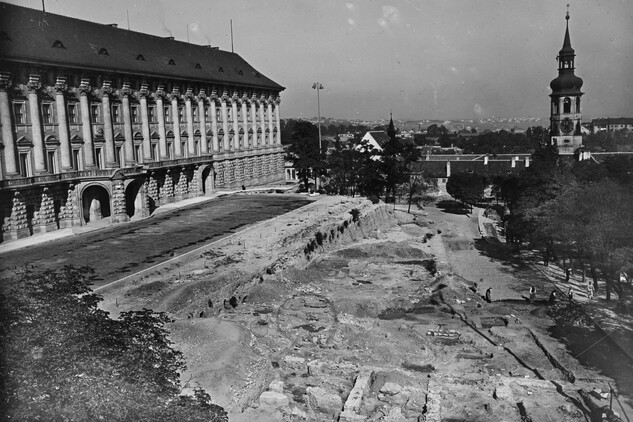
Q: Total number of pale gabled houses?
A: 1